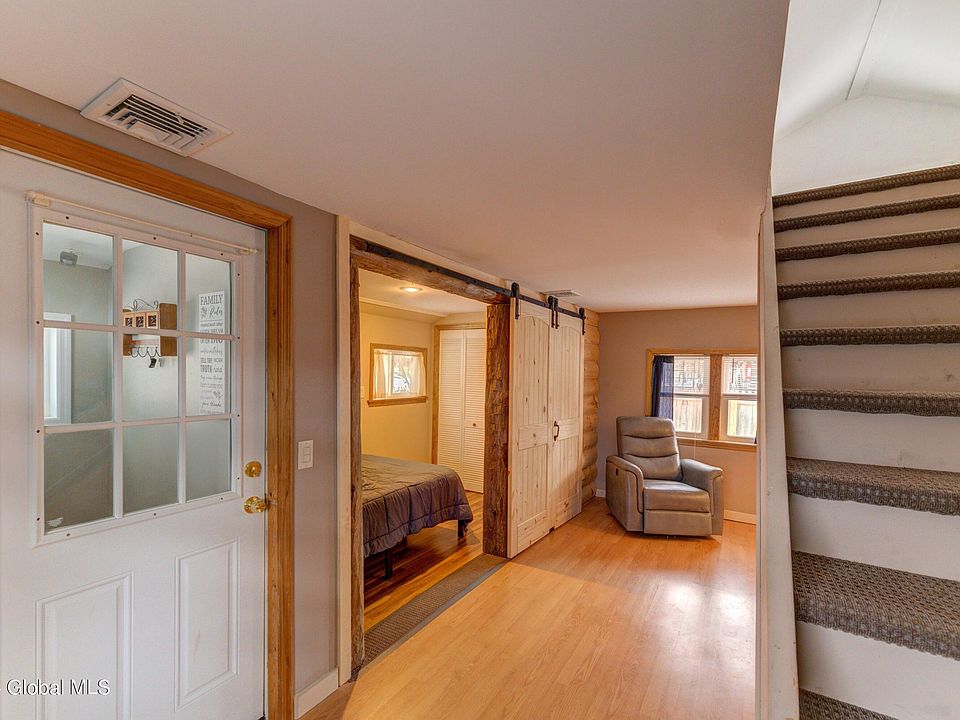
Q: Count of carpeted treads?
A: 9